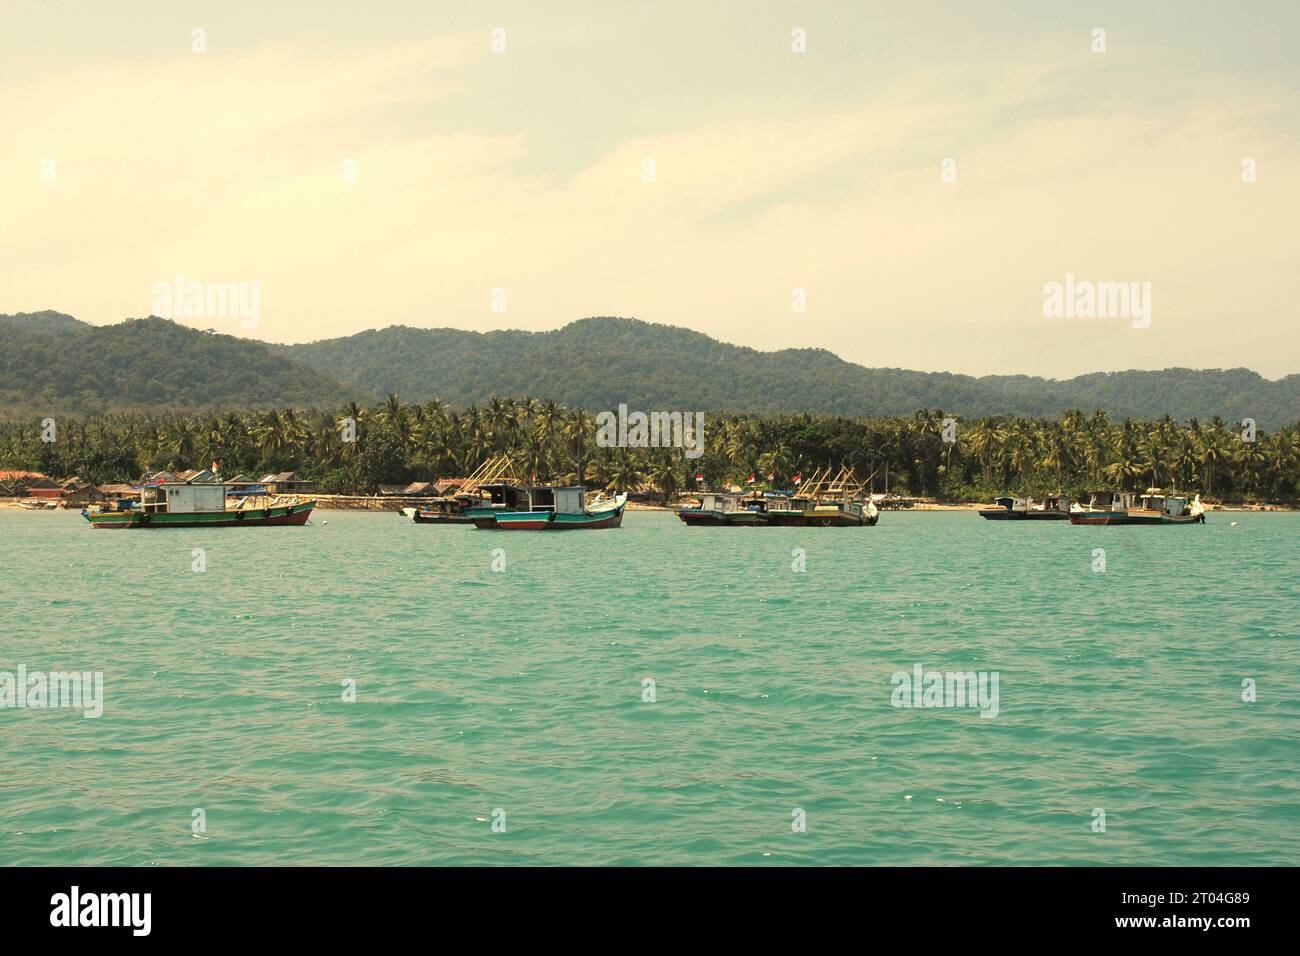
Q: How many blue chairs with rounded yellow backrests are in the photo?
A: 0